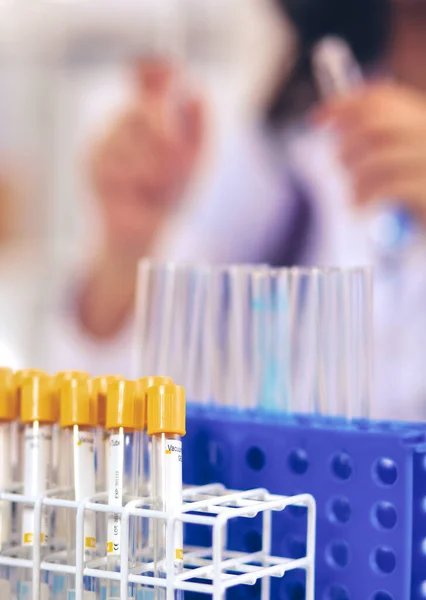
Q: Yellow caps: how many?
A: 9